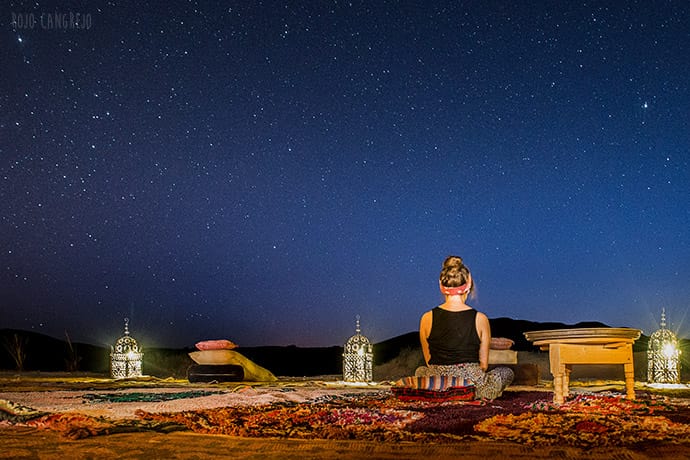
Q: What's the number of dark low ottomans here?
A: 2